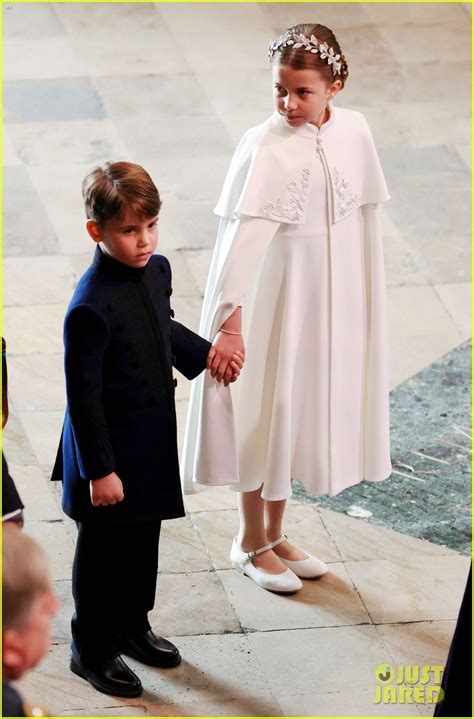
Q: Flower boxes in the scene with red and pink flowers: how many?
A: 0